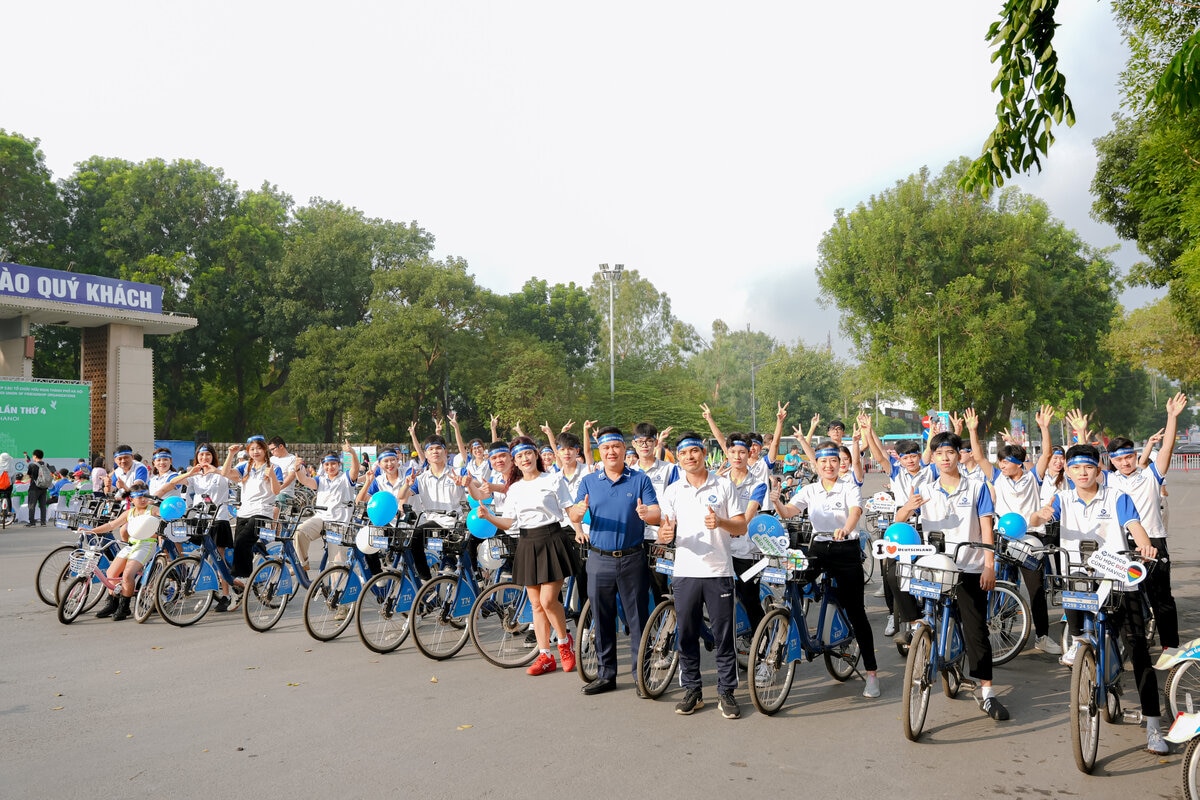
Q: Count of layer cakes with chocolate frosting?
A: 0